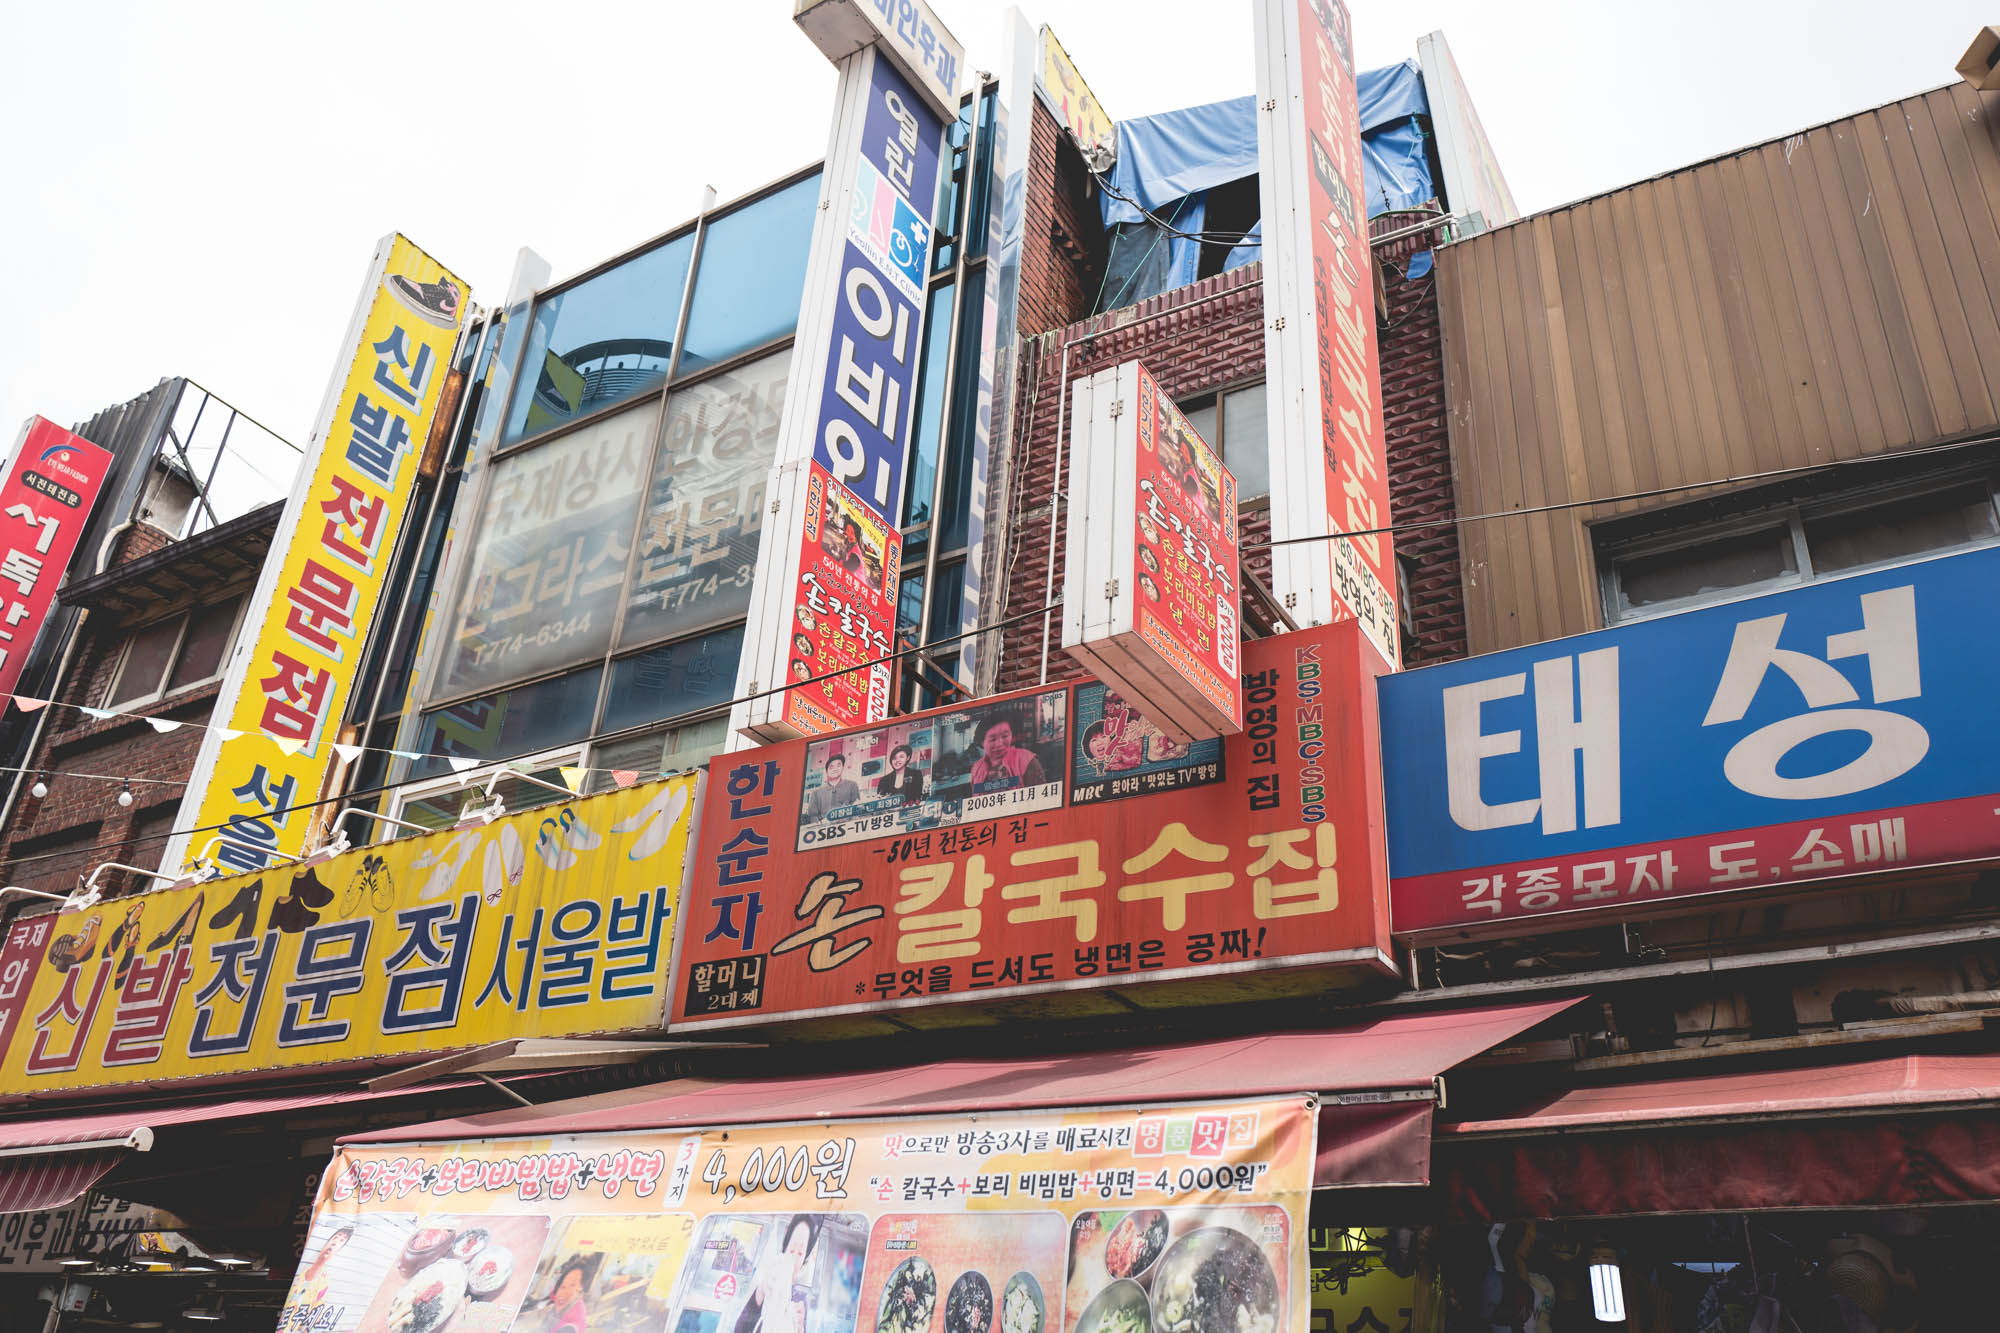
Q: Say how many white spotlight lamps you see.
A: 4